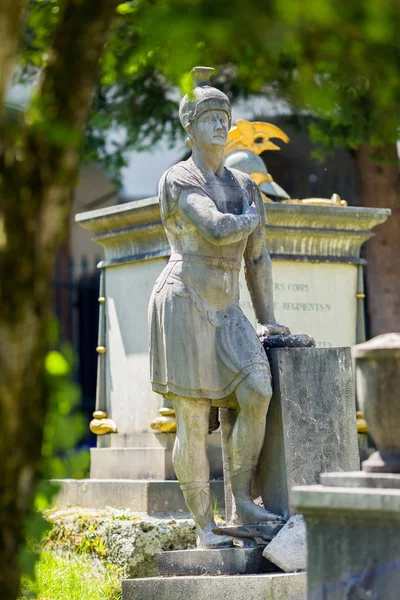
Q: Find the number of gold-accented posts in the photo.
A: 3